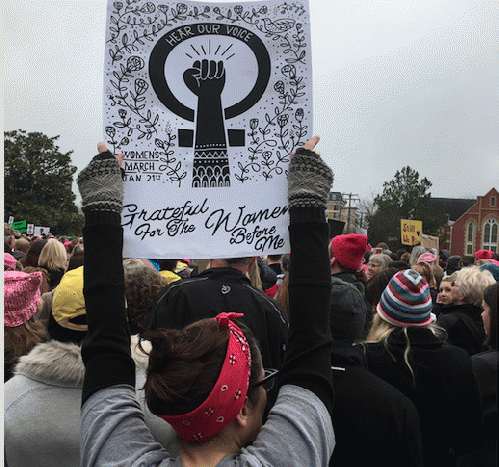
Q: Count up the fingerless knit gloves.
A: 2